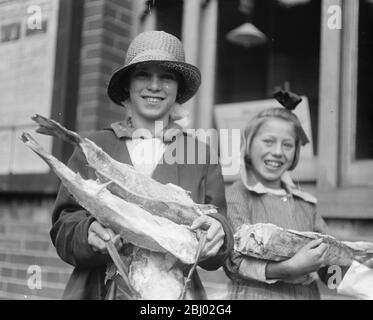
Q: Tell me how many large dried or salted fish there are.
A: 3